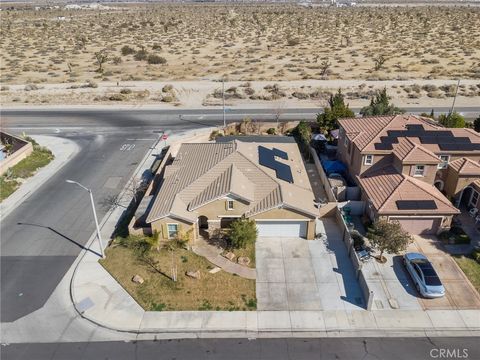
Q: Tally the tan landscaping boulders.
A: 4